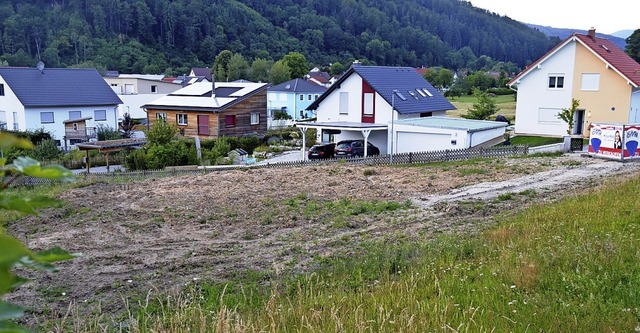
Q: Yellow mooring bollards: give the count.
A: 0